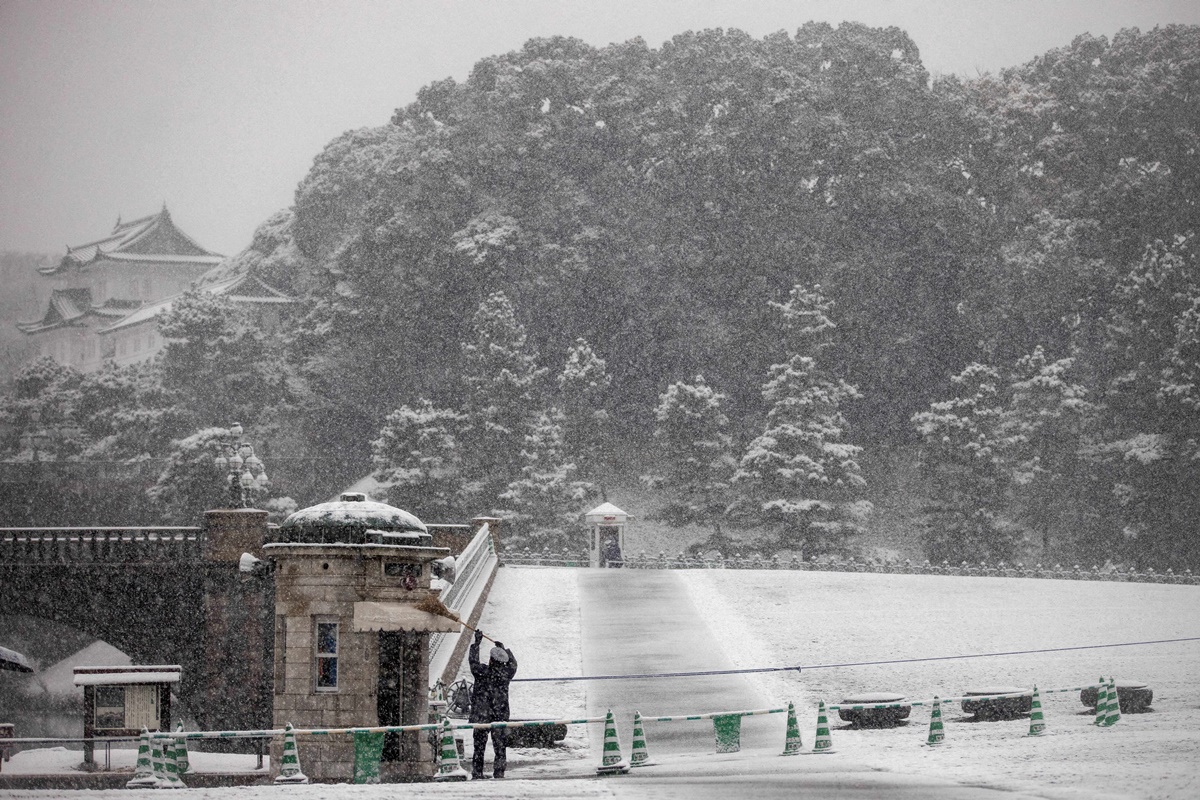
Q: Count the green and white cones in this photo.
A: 14